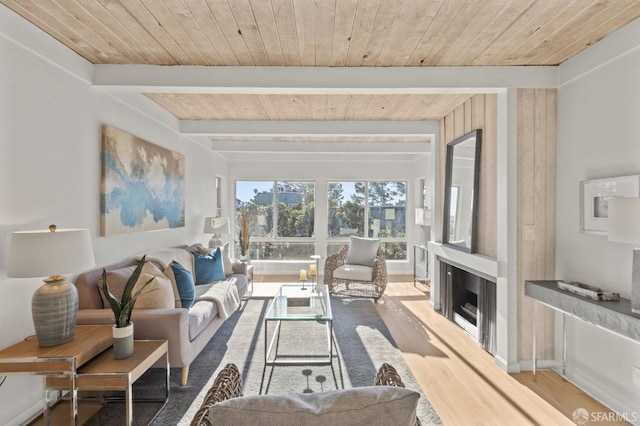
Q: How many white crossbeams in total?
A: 3